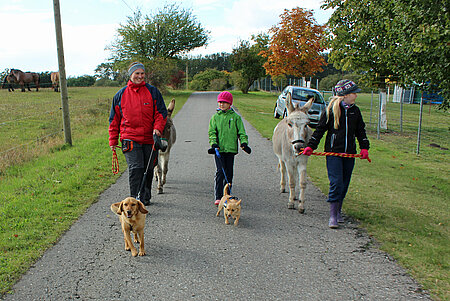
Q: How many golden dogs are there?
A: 2